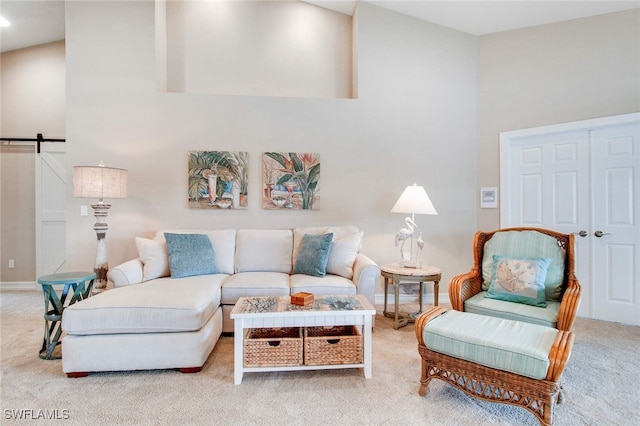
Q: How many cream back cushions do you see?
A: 3